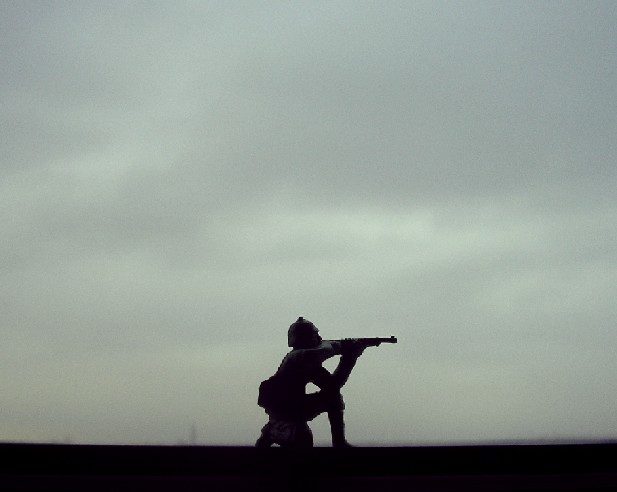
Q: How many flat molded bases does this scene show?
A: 0